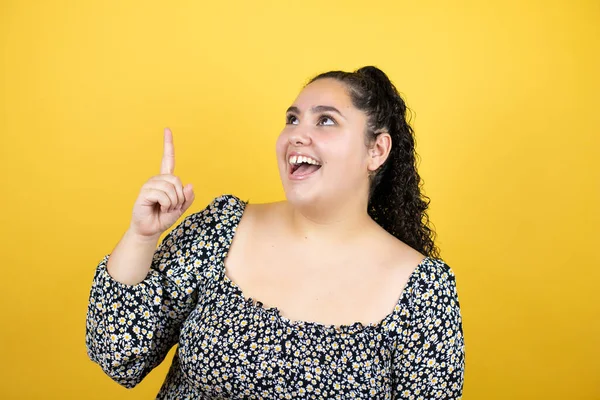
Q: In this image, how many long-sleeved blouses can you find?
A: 1